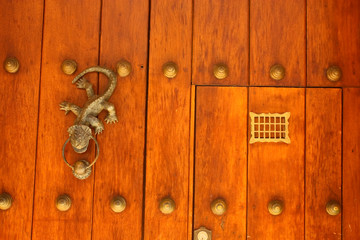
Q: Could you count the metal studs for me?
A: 14